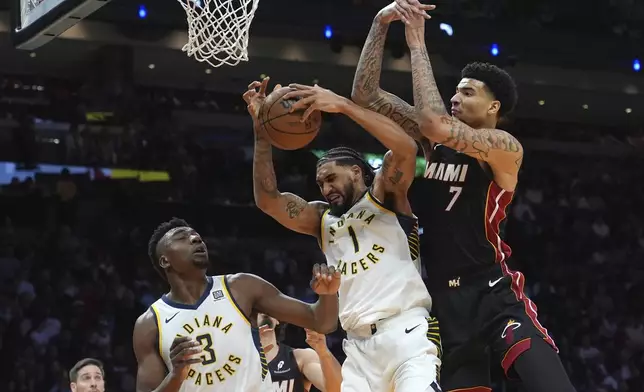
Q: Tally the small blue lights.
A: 4